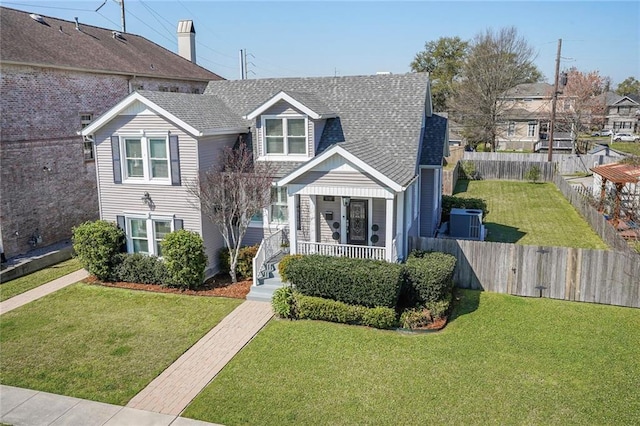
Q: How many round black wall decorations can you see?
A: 4